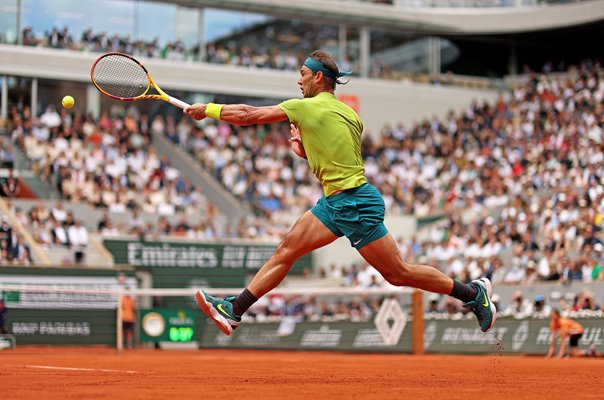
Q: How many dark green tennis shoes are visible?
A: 2